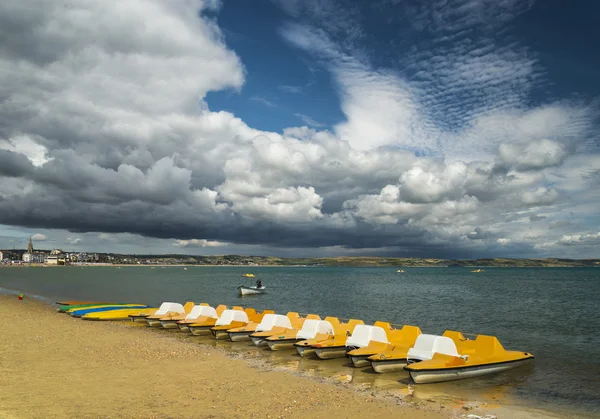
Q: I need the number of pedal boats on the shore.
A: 7